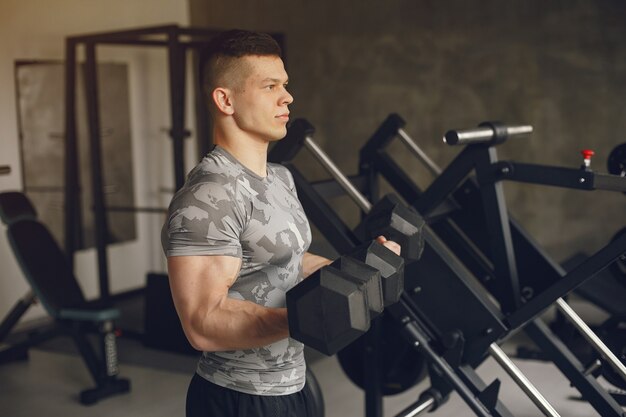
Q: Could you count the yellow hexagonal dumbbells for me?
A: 0